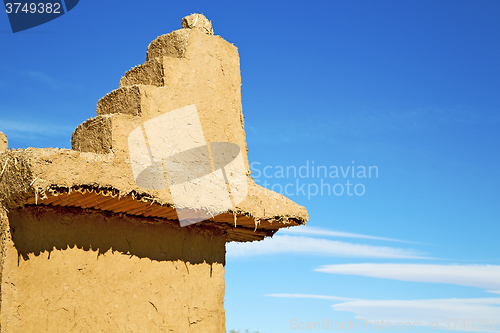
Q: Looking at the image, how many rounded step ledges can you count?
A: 4